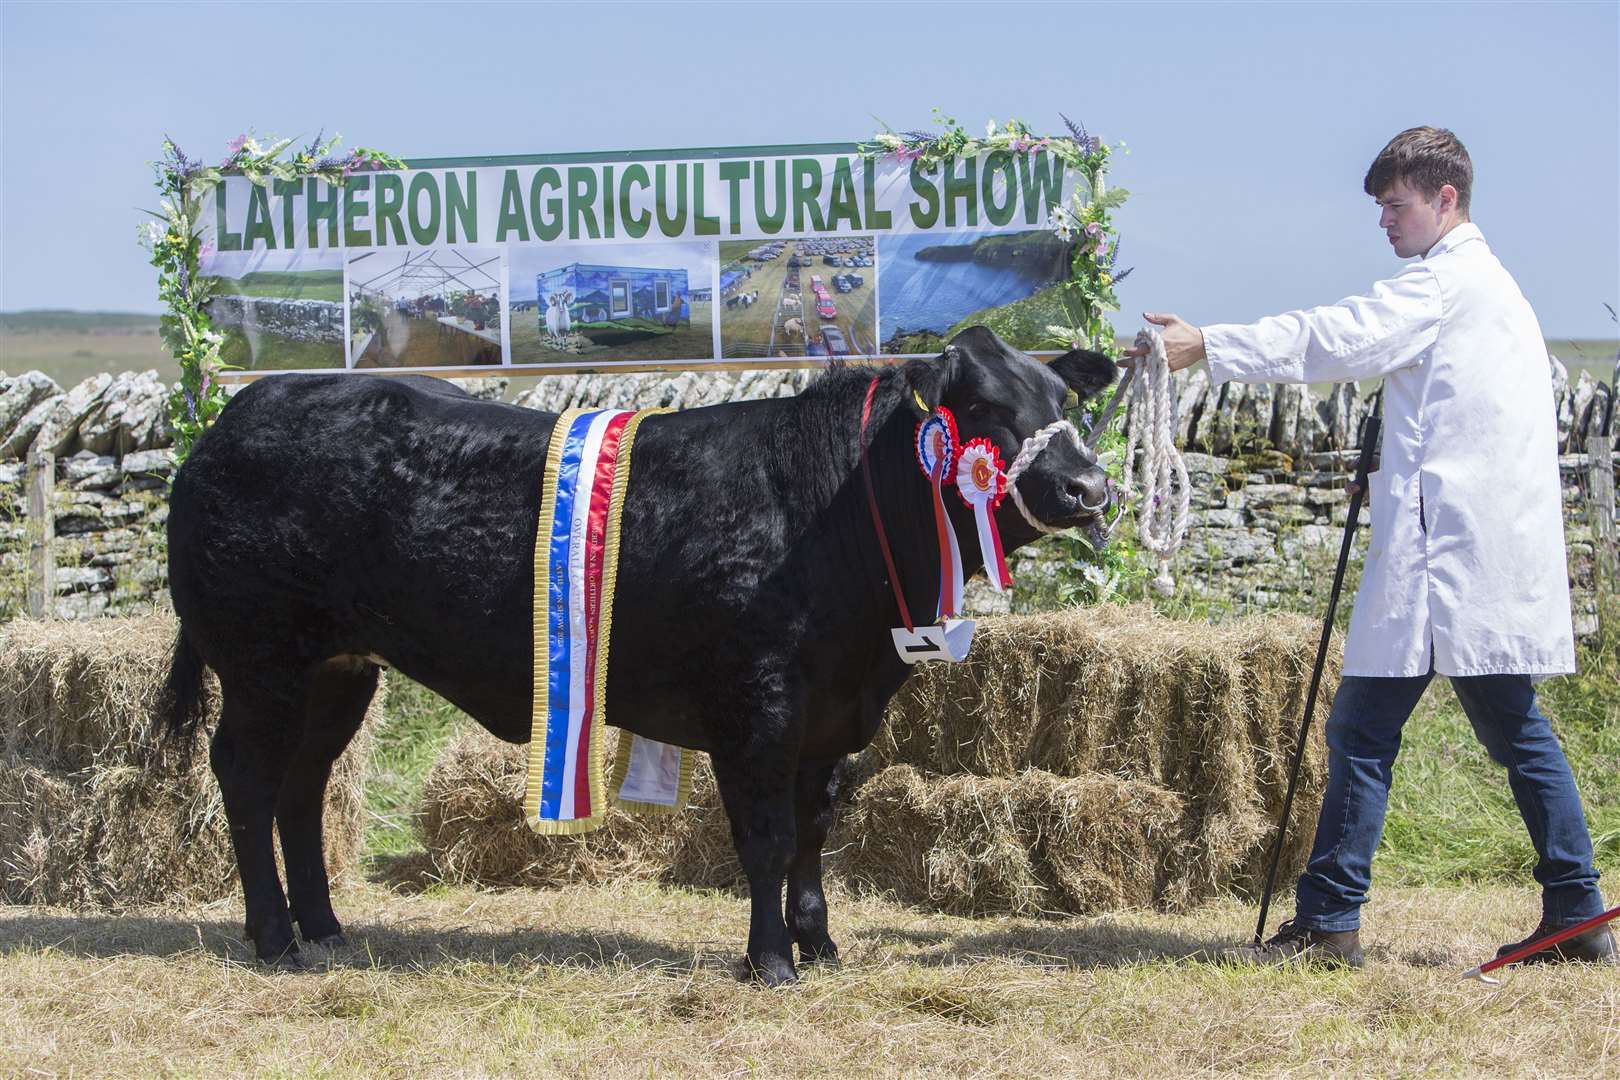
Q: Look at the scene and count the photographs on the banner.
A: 5